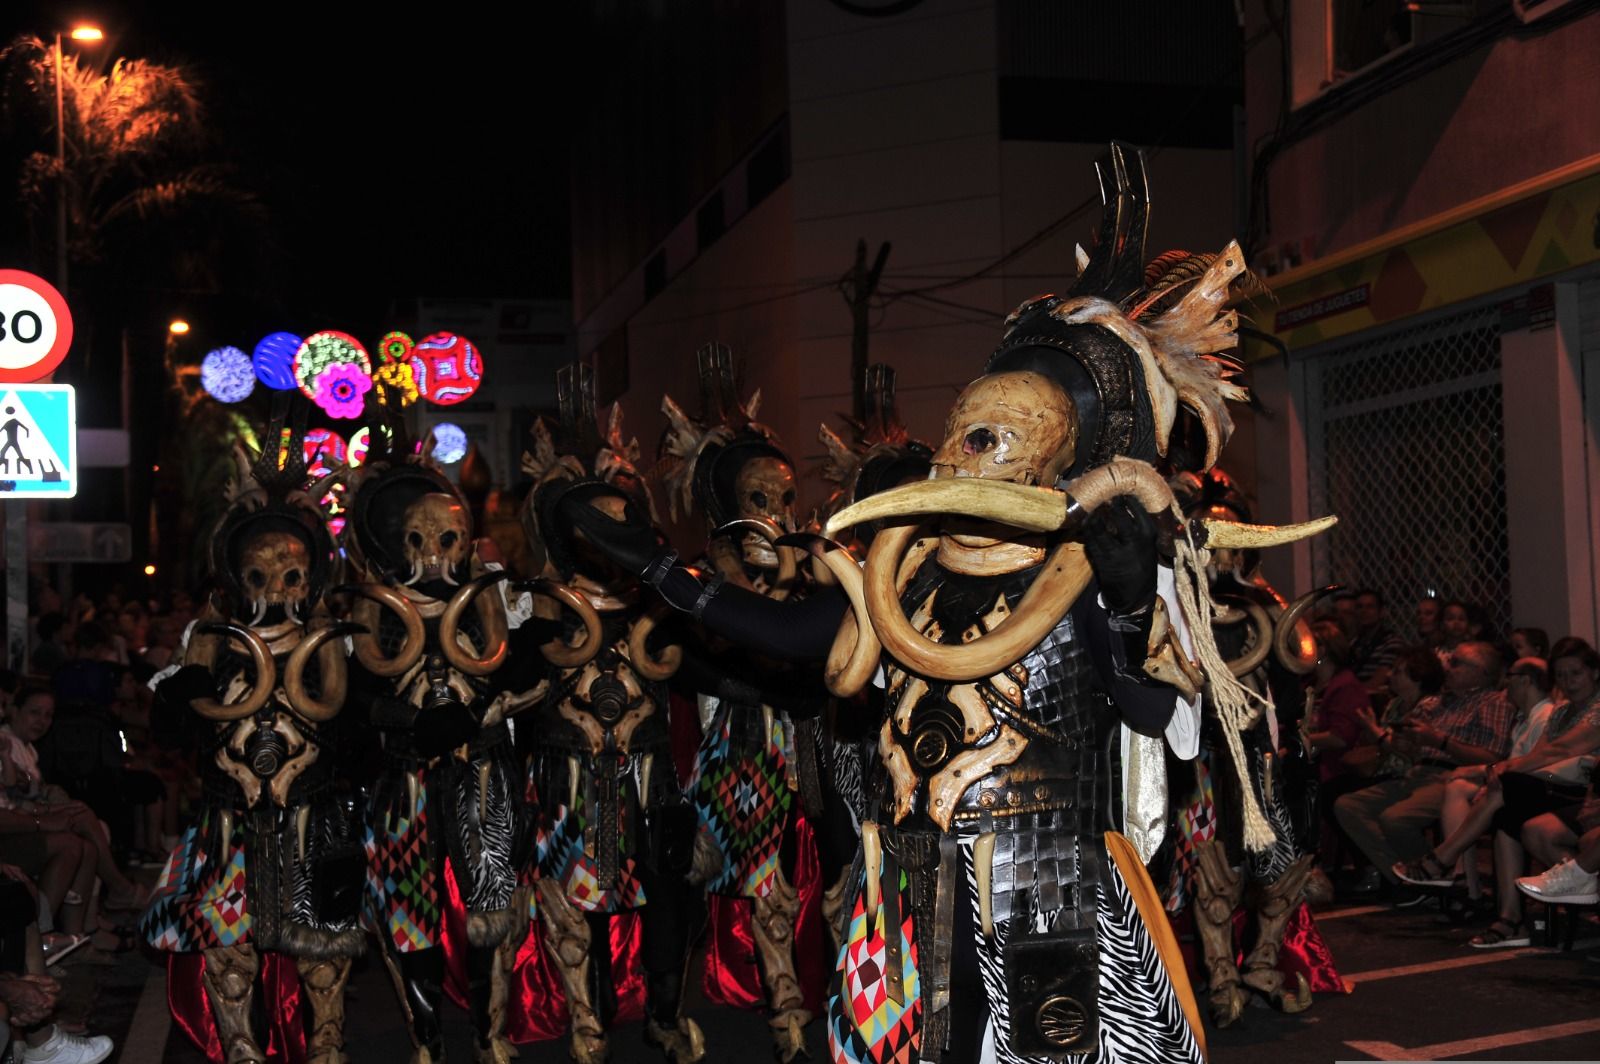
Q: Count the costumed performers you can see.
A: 7